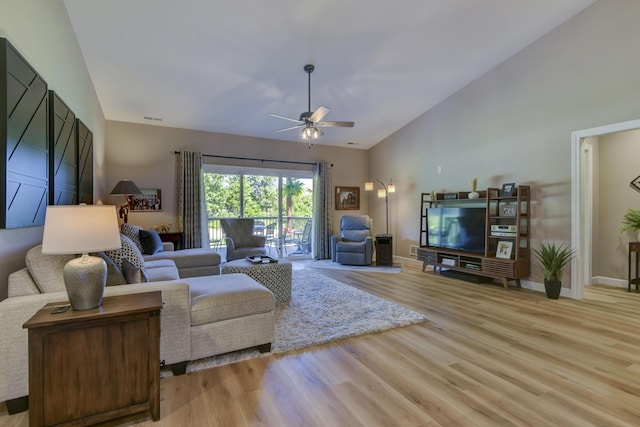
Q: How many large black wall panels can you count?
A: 3